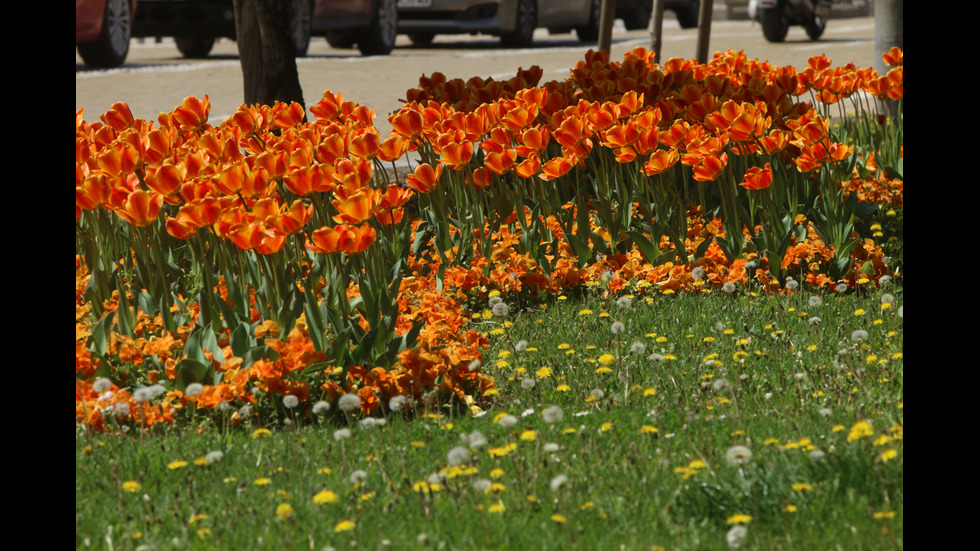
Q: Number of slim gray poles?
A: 3